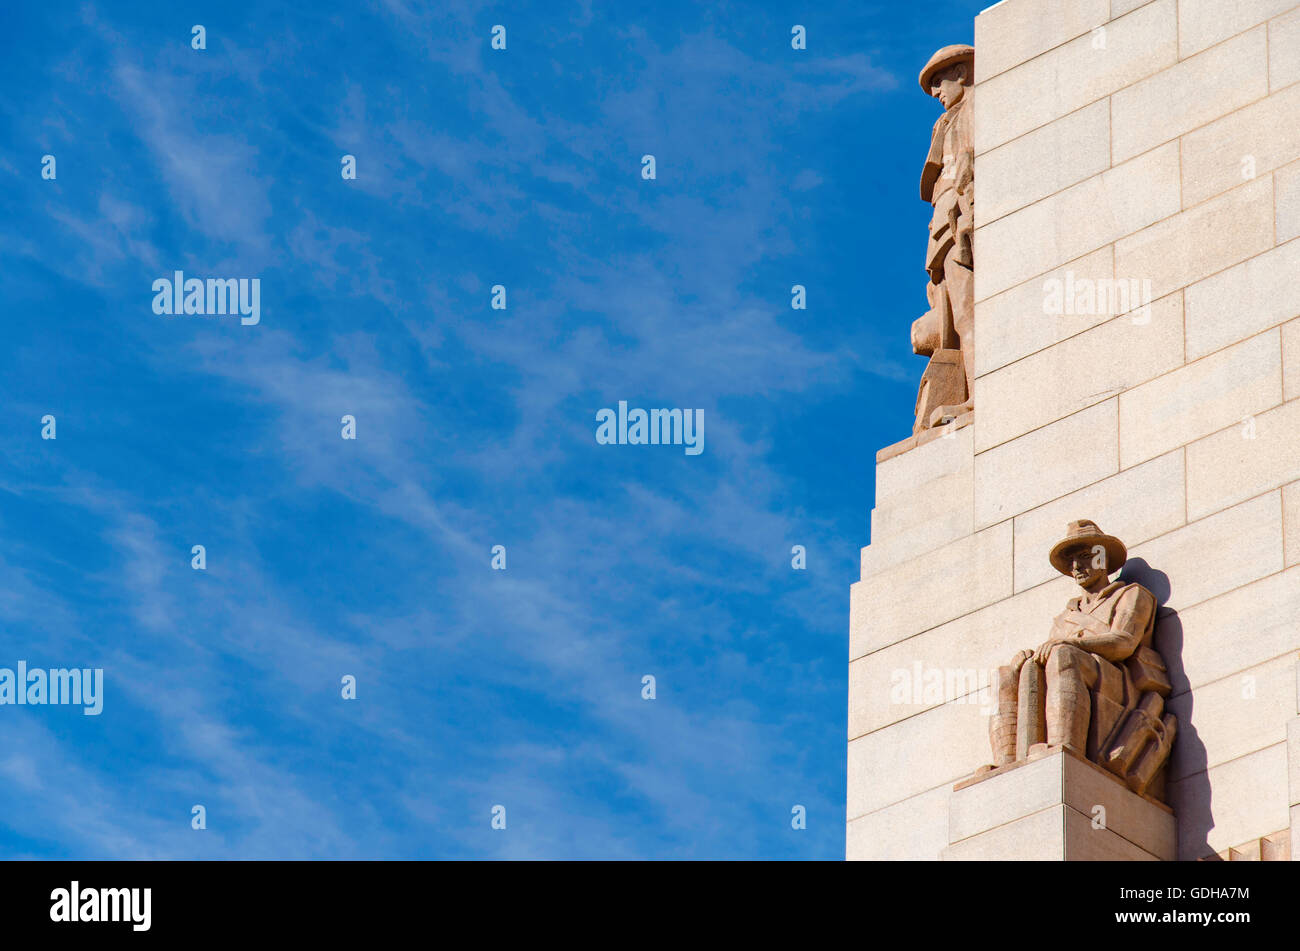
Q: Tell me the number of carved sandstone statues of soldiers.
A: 2